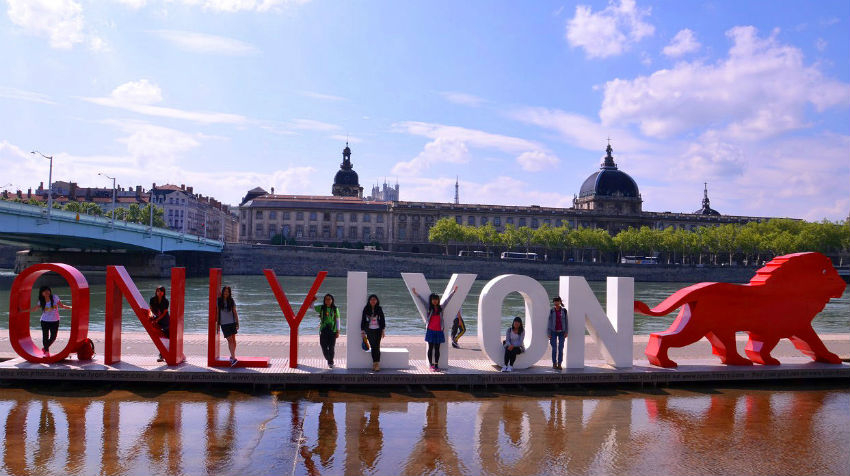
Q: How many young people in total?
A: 8